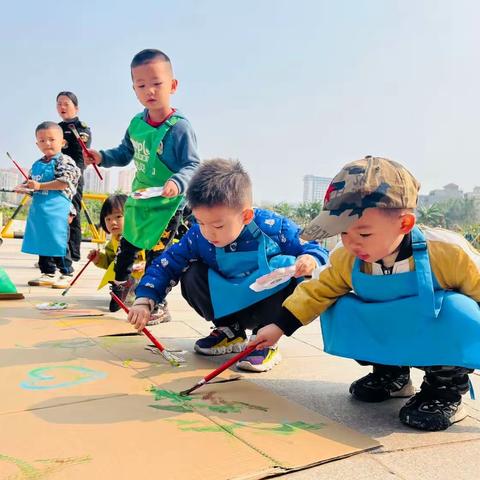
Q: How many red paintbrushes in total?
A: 5